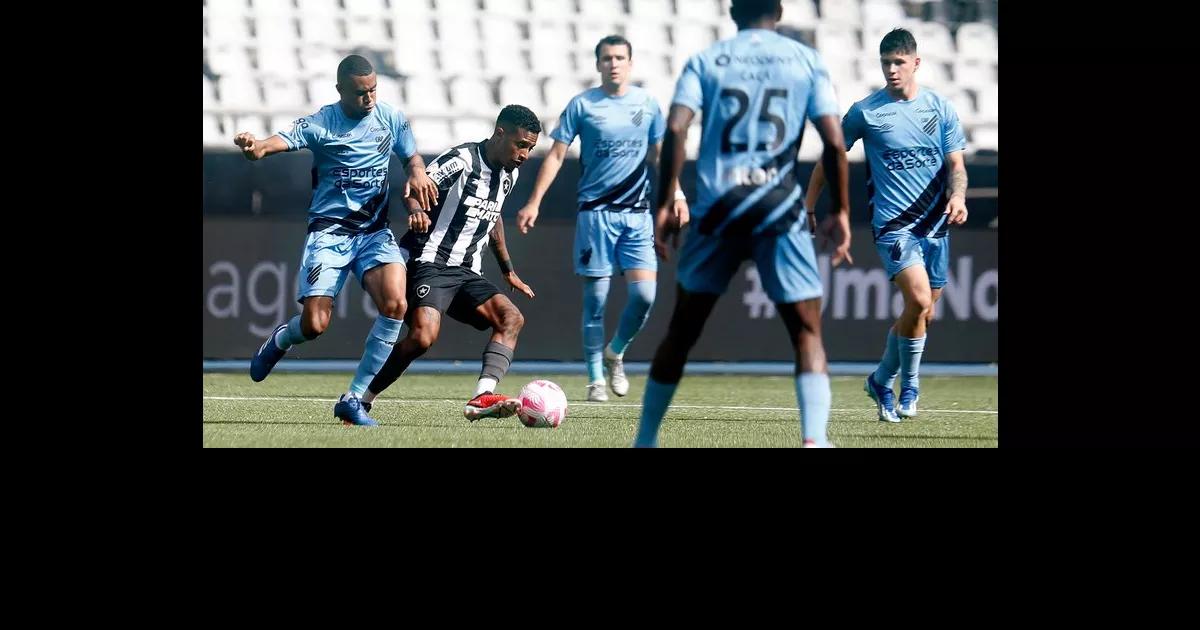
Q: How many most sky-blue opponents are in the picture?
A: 4